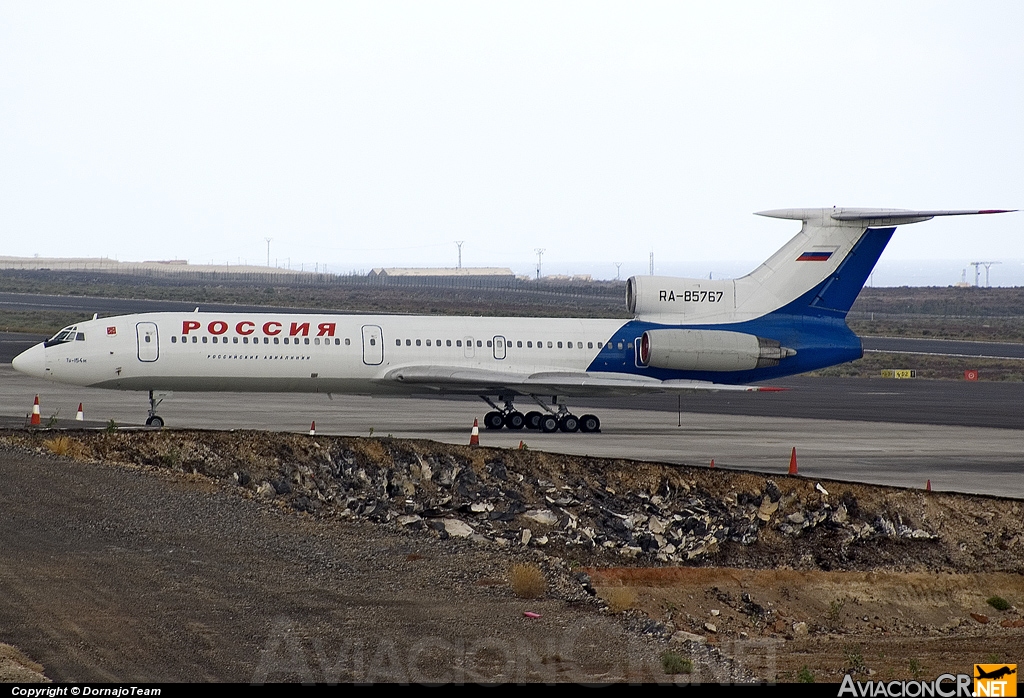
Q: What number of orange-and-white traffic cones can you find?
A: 4